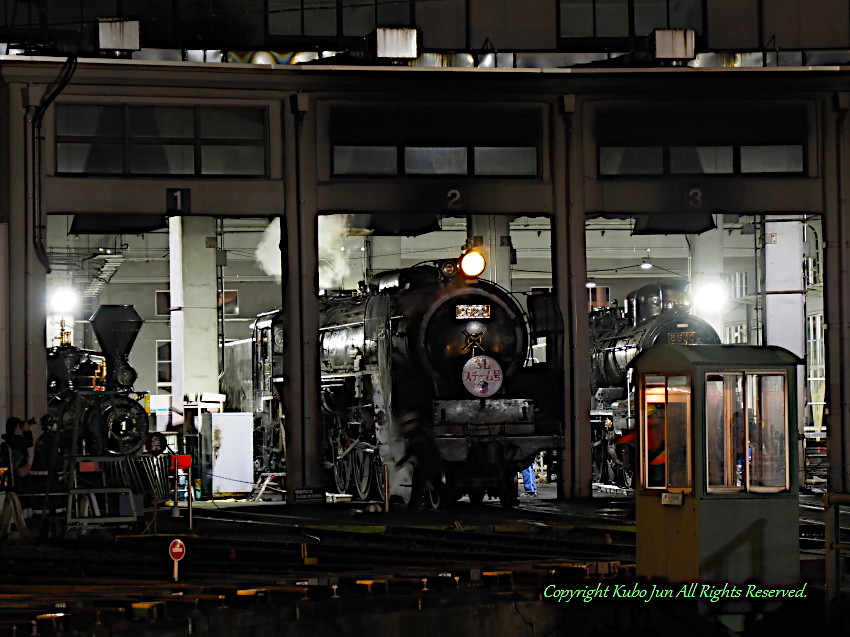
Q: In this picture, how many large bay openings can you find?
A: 3